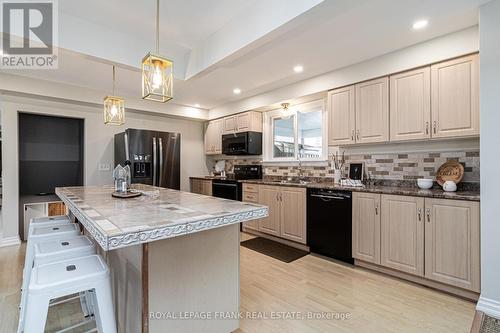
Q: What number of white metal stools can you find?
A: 4